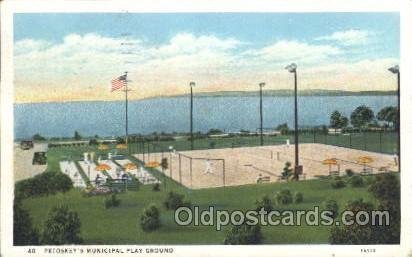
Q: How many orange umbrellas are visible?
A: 7